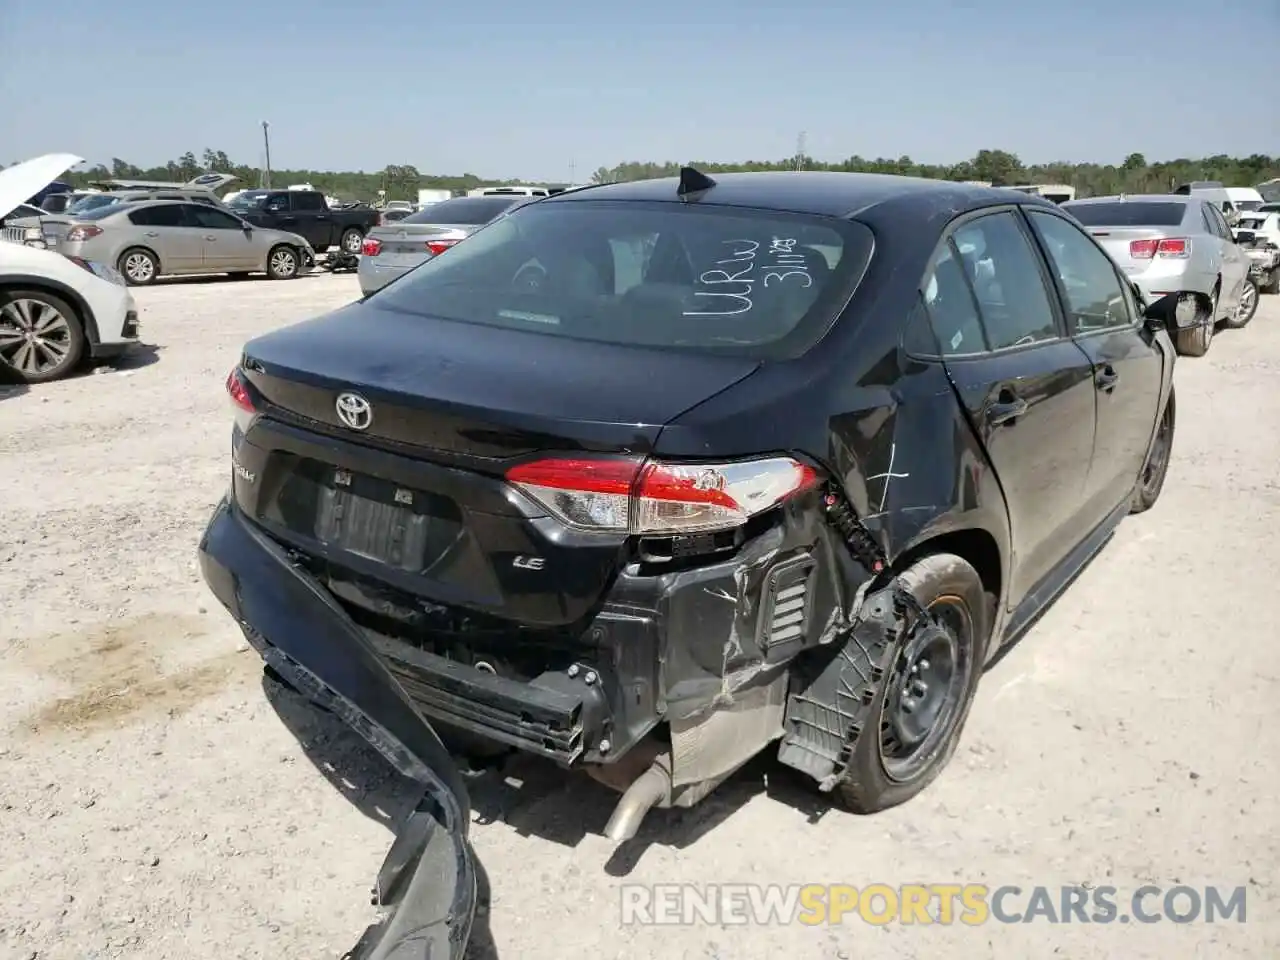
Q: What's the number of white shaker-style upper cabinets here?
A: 0